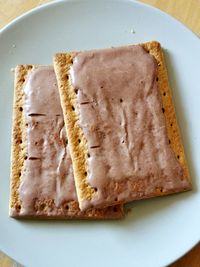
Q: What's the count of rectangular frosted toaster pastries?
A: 2